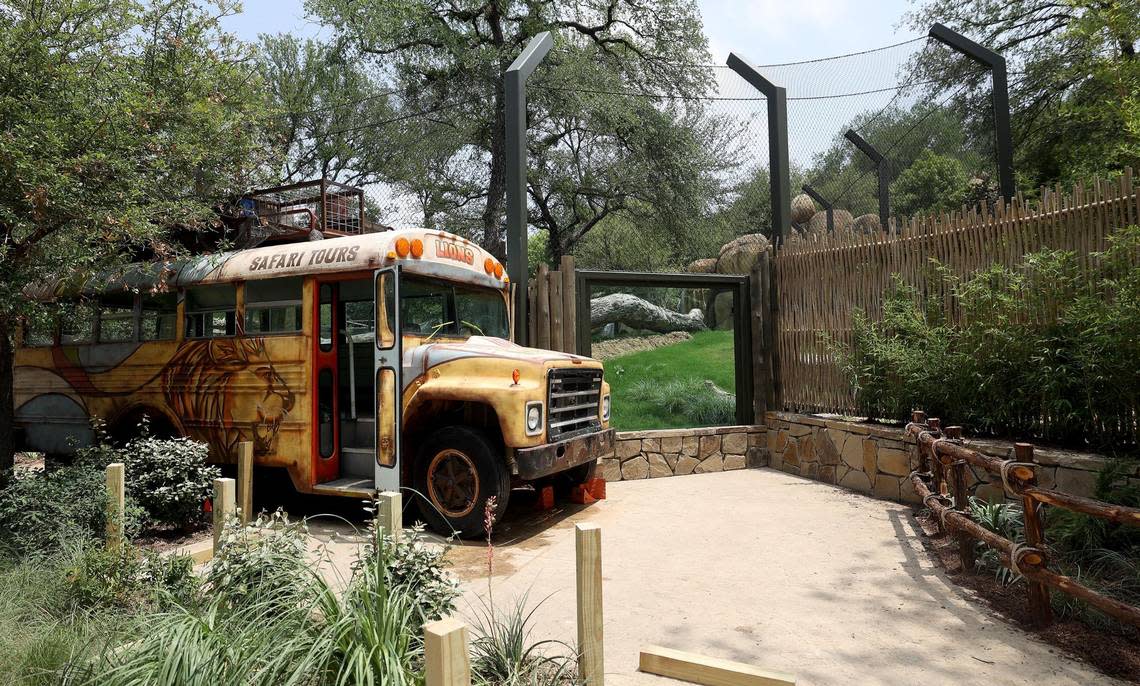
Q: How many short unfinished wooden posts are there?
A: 6